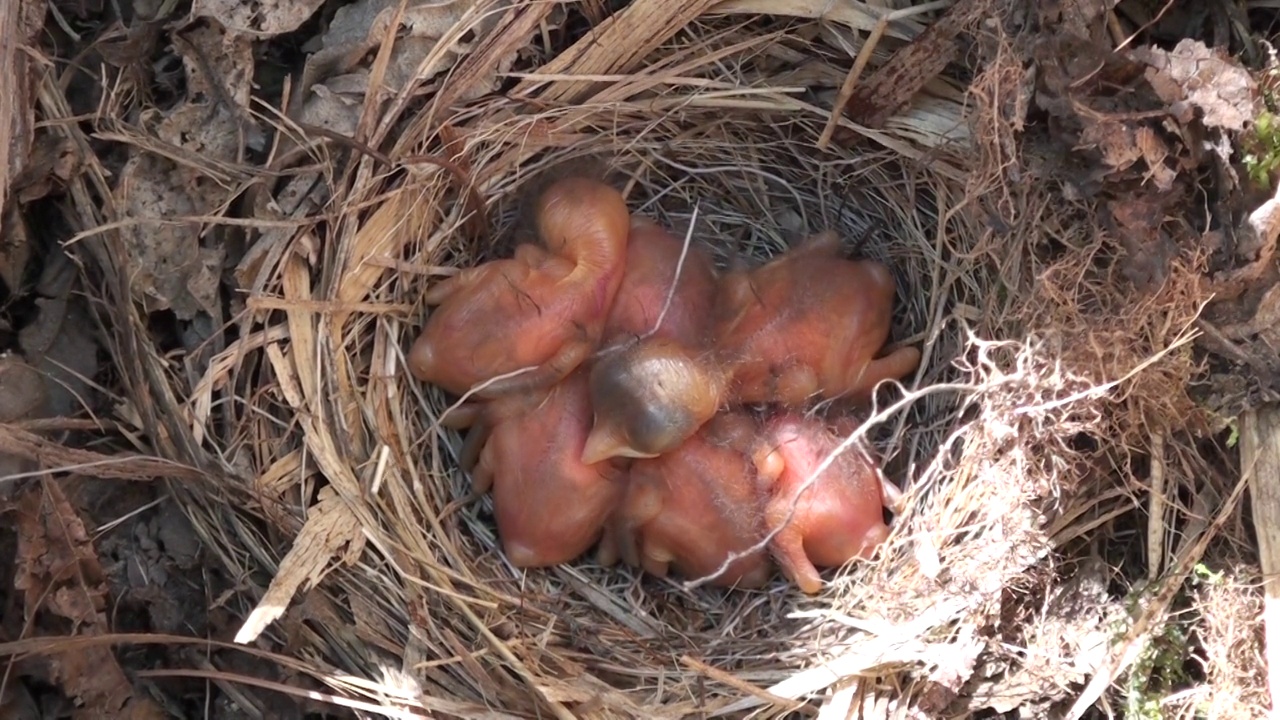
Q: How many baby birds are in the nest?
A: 6